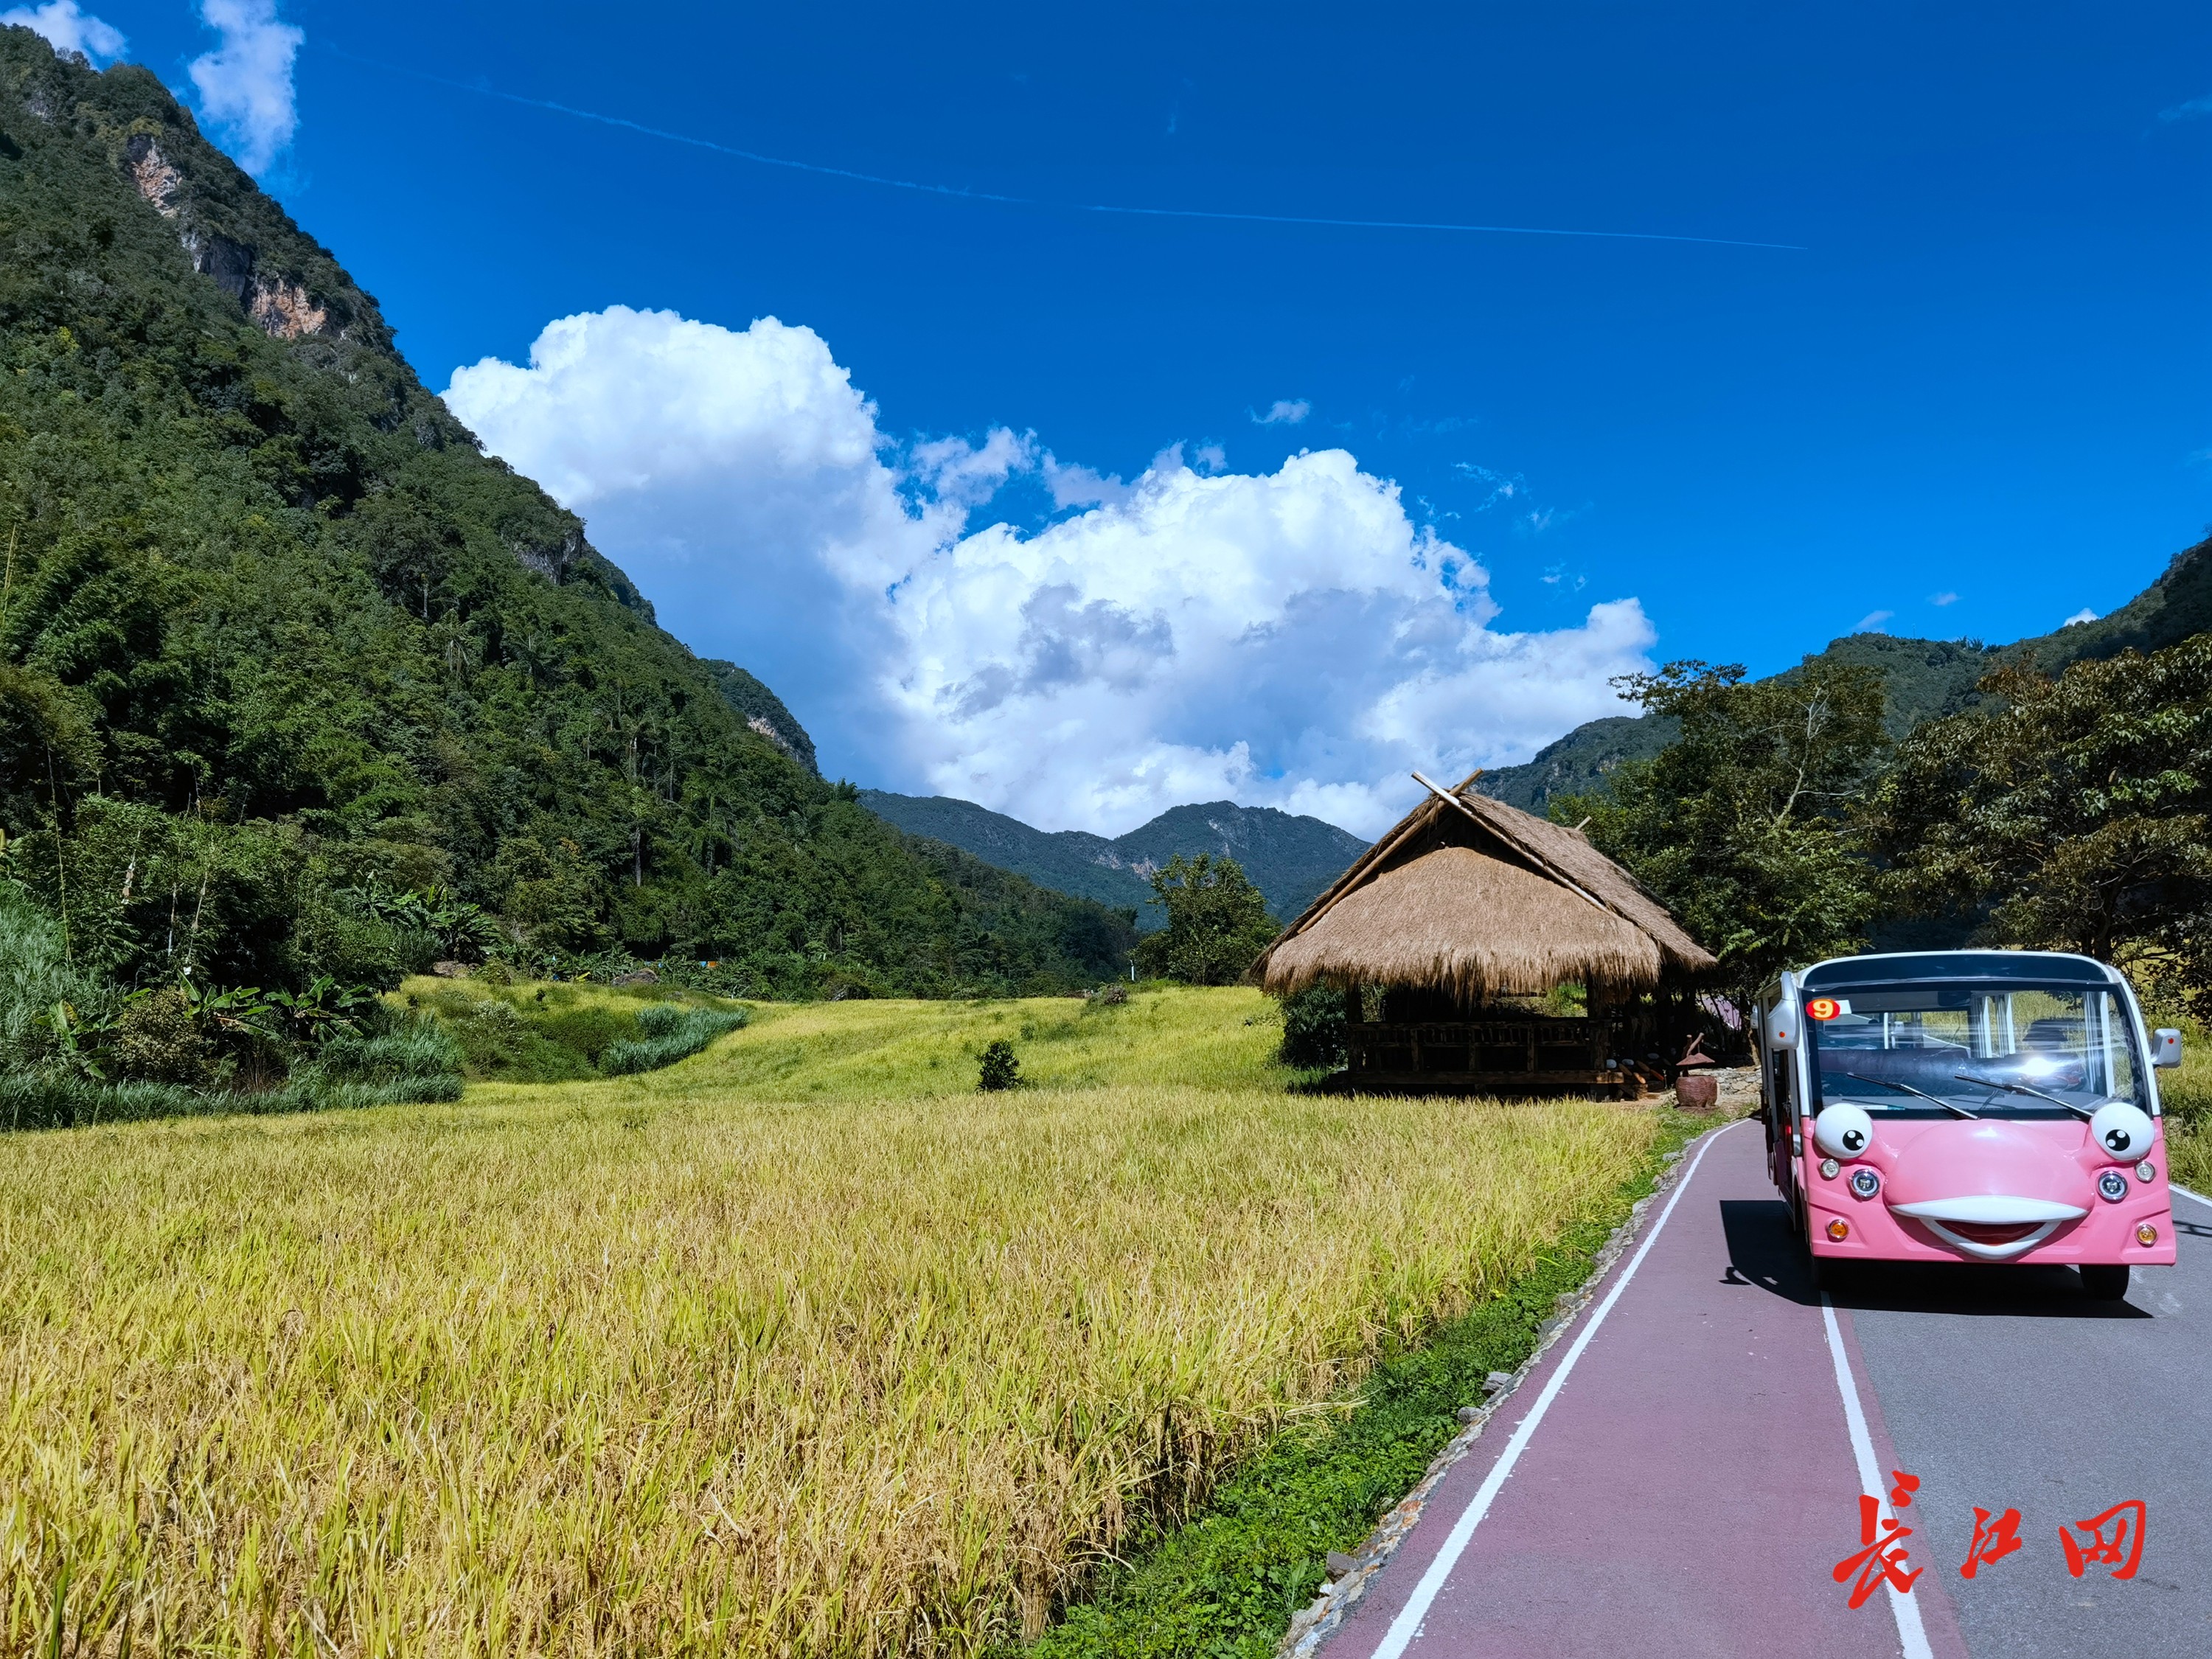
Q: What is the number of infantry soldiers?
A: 0